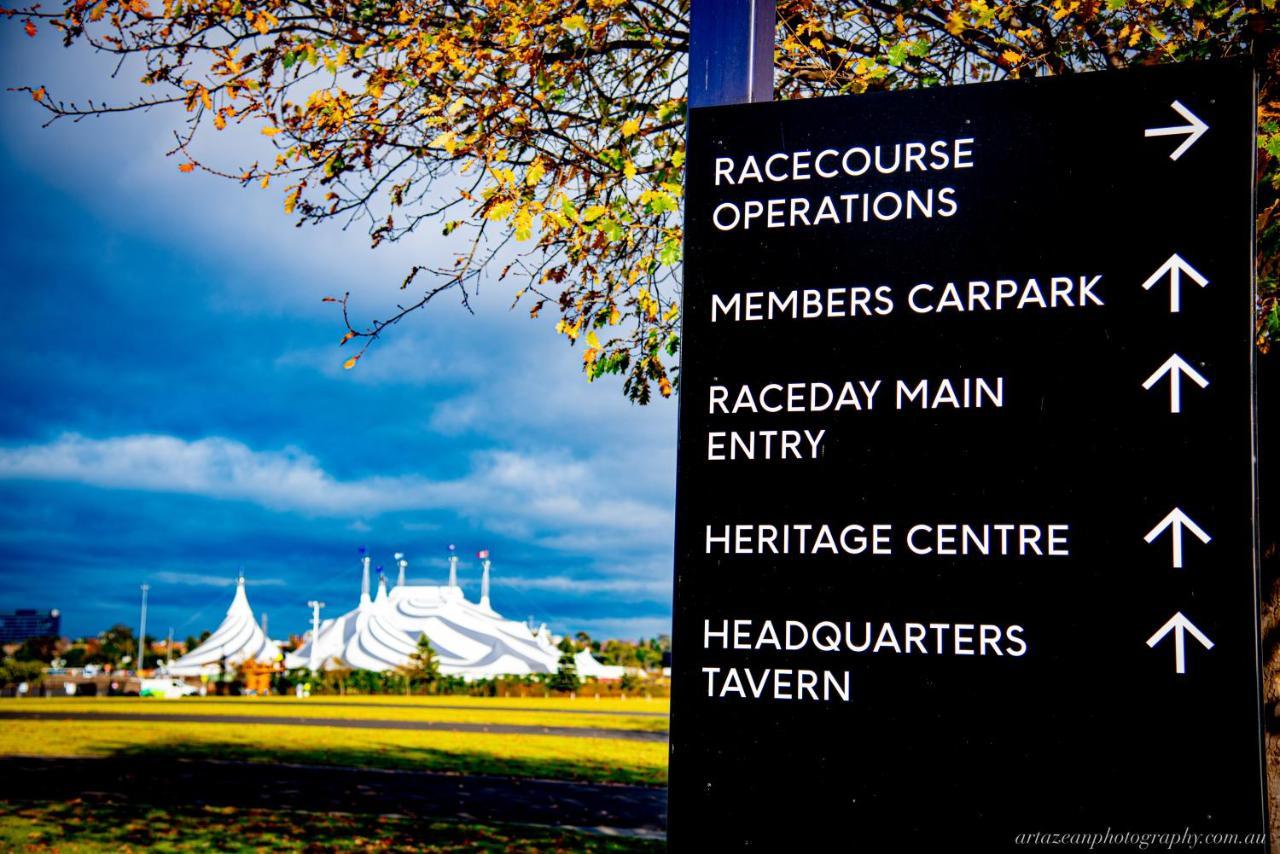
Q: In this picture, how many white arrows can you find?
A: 5